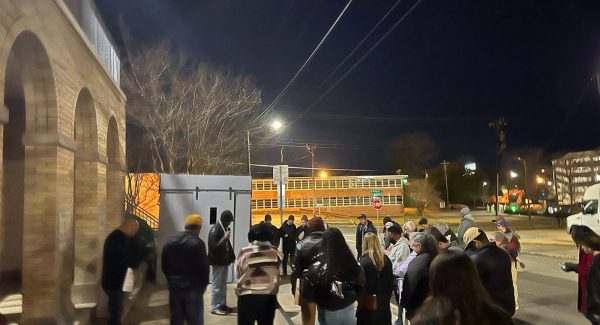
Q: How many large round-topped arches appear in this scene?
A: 3